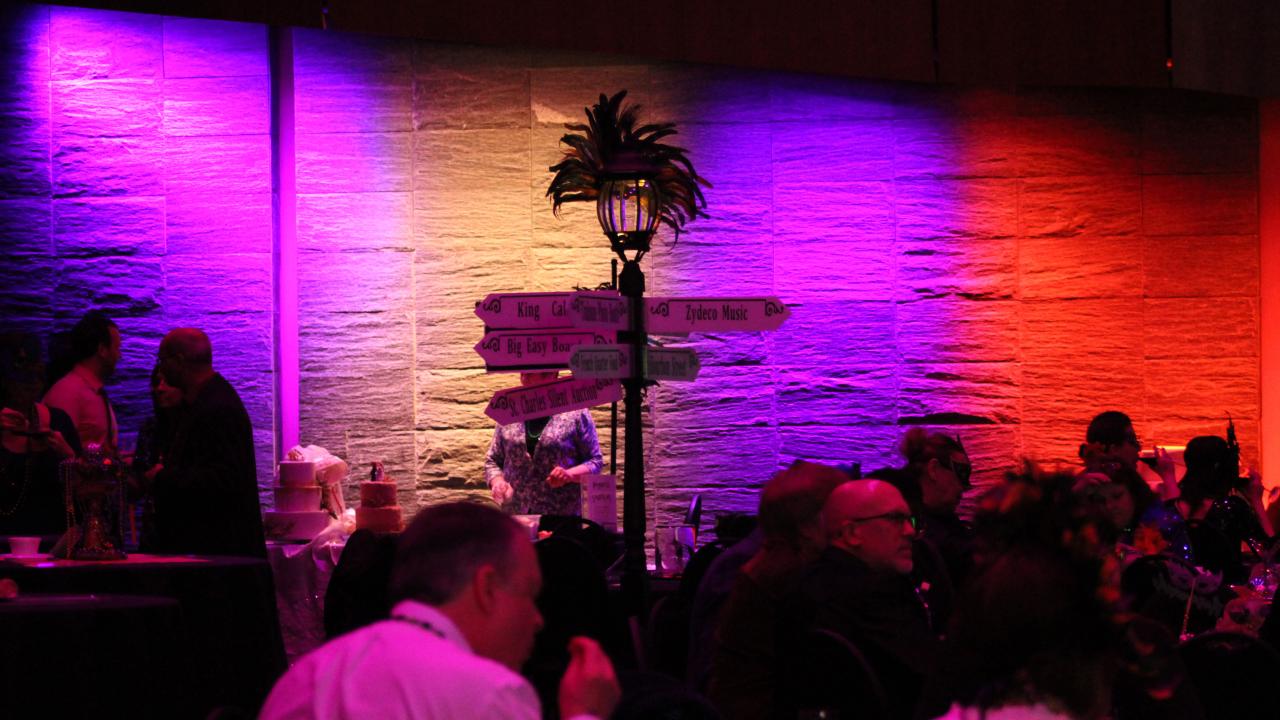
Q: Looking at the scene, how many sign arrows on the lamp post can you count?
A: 7